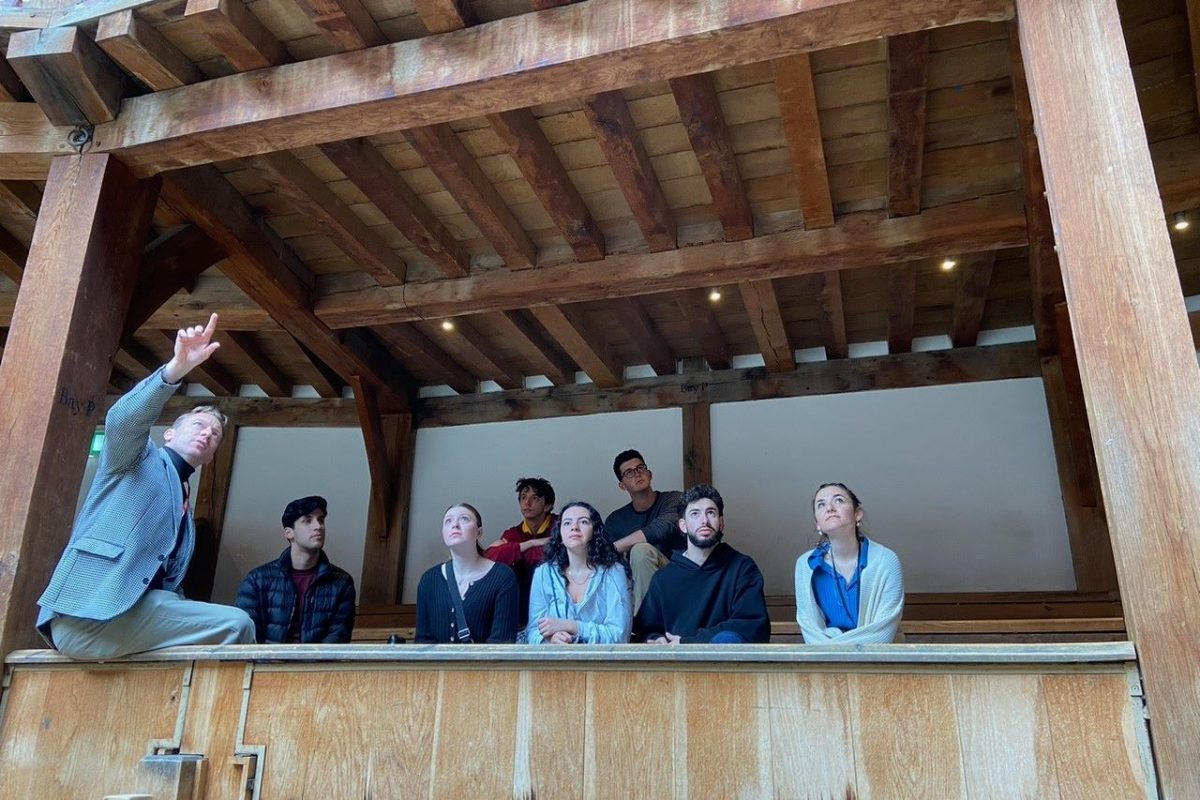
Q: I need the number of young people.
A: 7